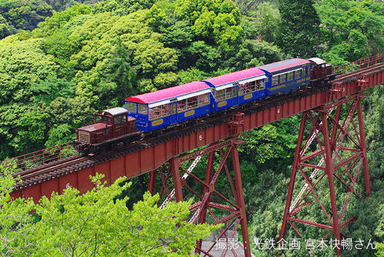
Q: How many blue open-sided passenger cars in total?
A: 3